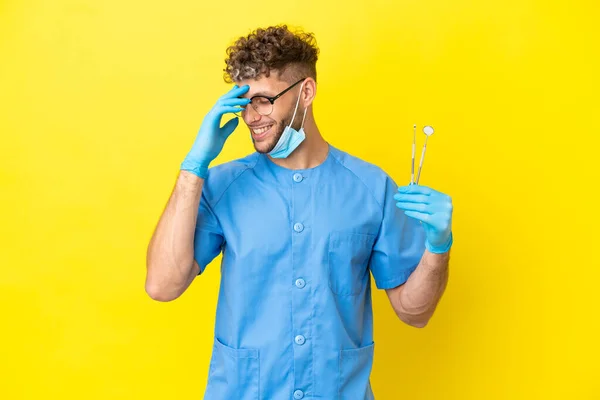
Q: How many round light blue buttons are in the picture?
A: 5